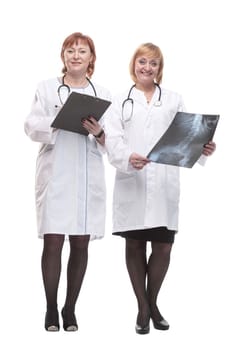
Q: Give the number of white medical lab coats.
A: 2